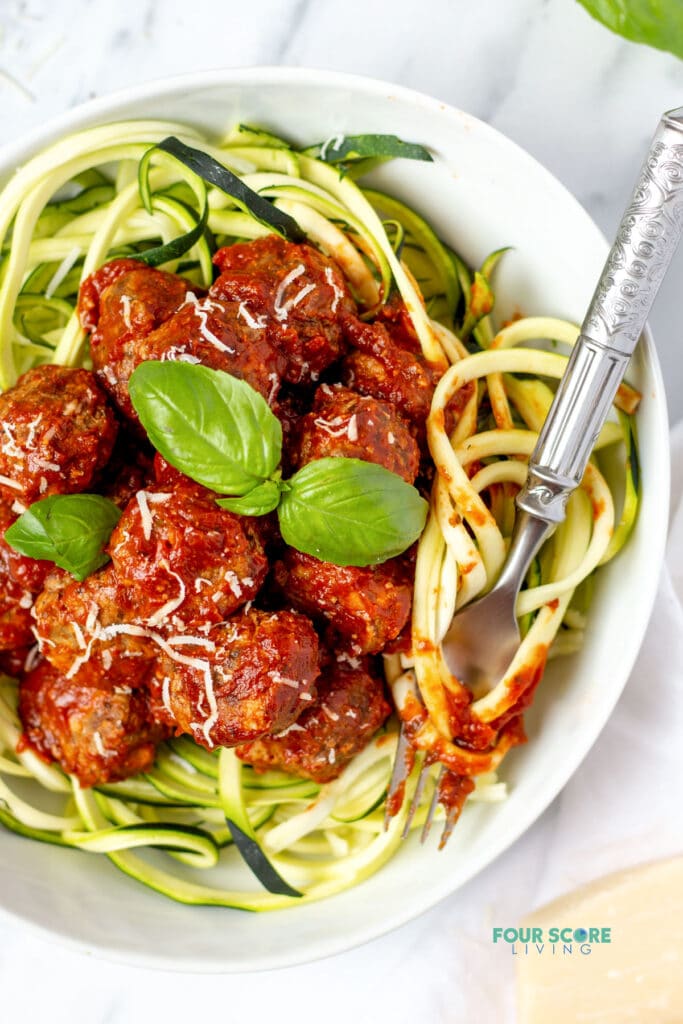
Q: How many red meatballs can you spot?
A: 13